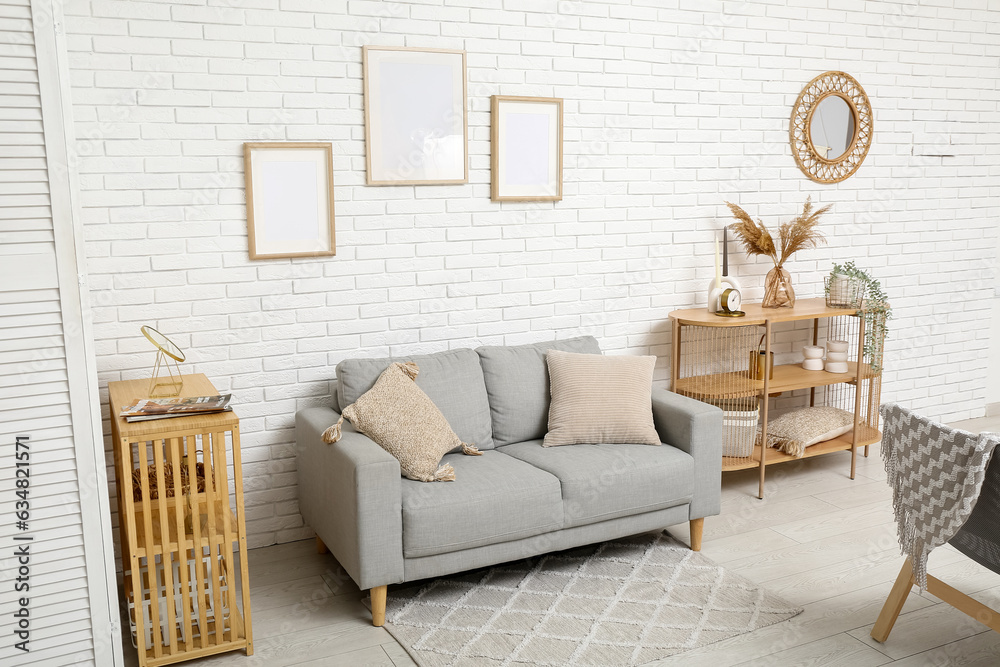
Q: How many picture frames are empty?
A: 3